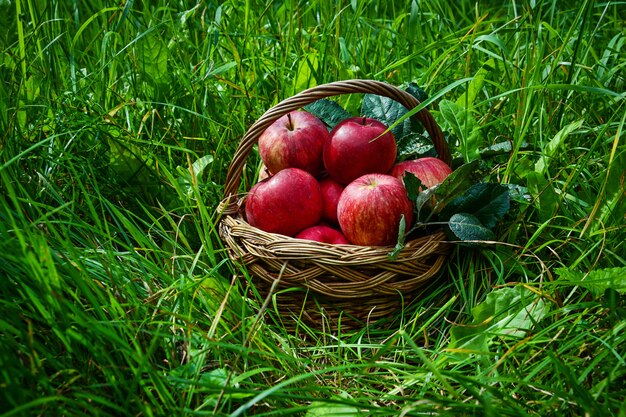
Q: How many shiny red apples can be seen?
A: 7